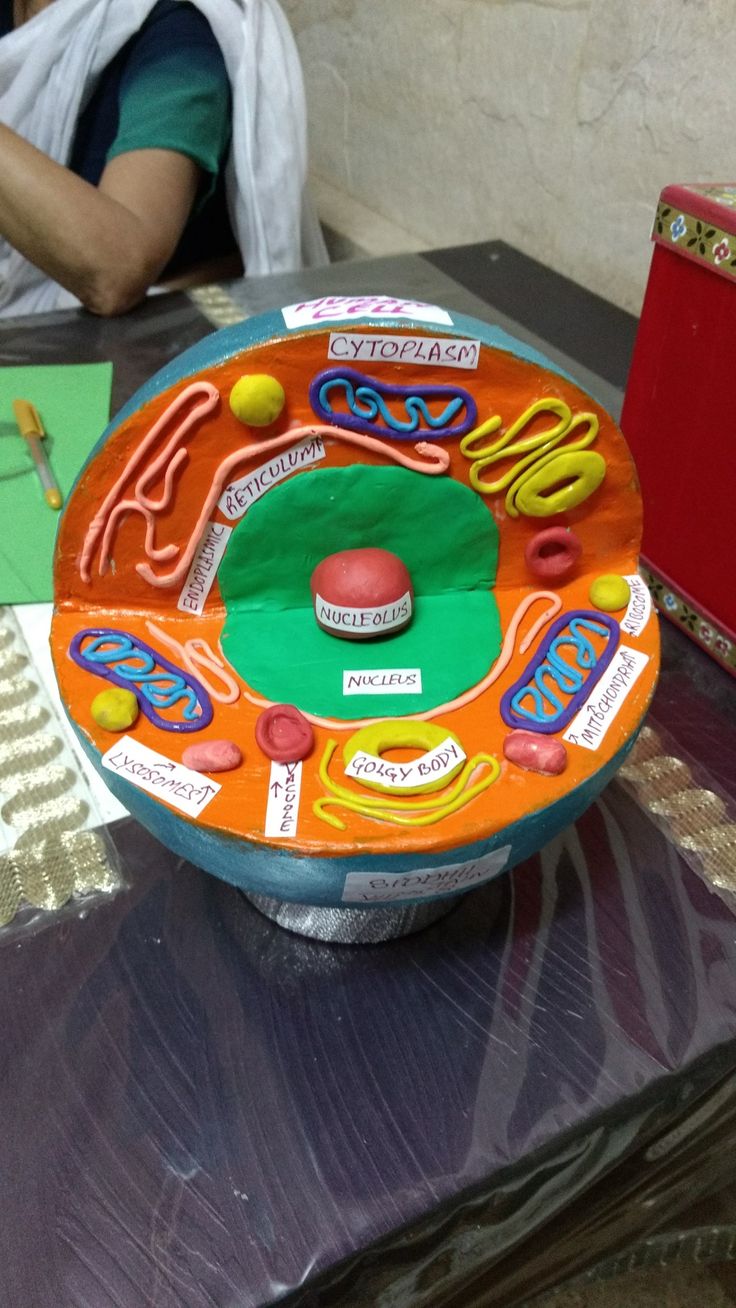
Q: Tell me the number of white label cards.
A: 12